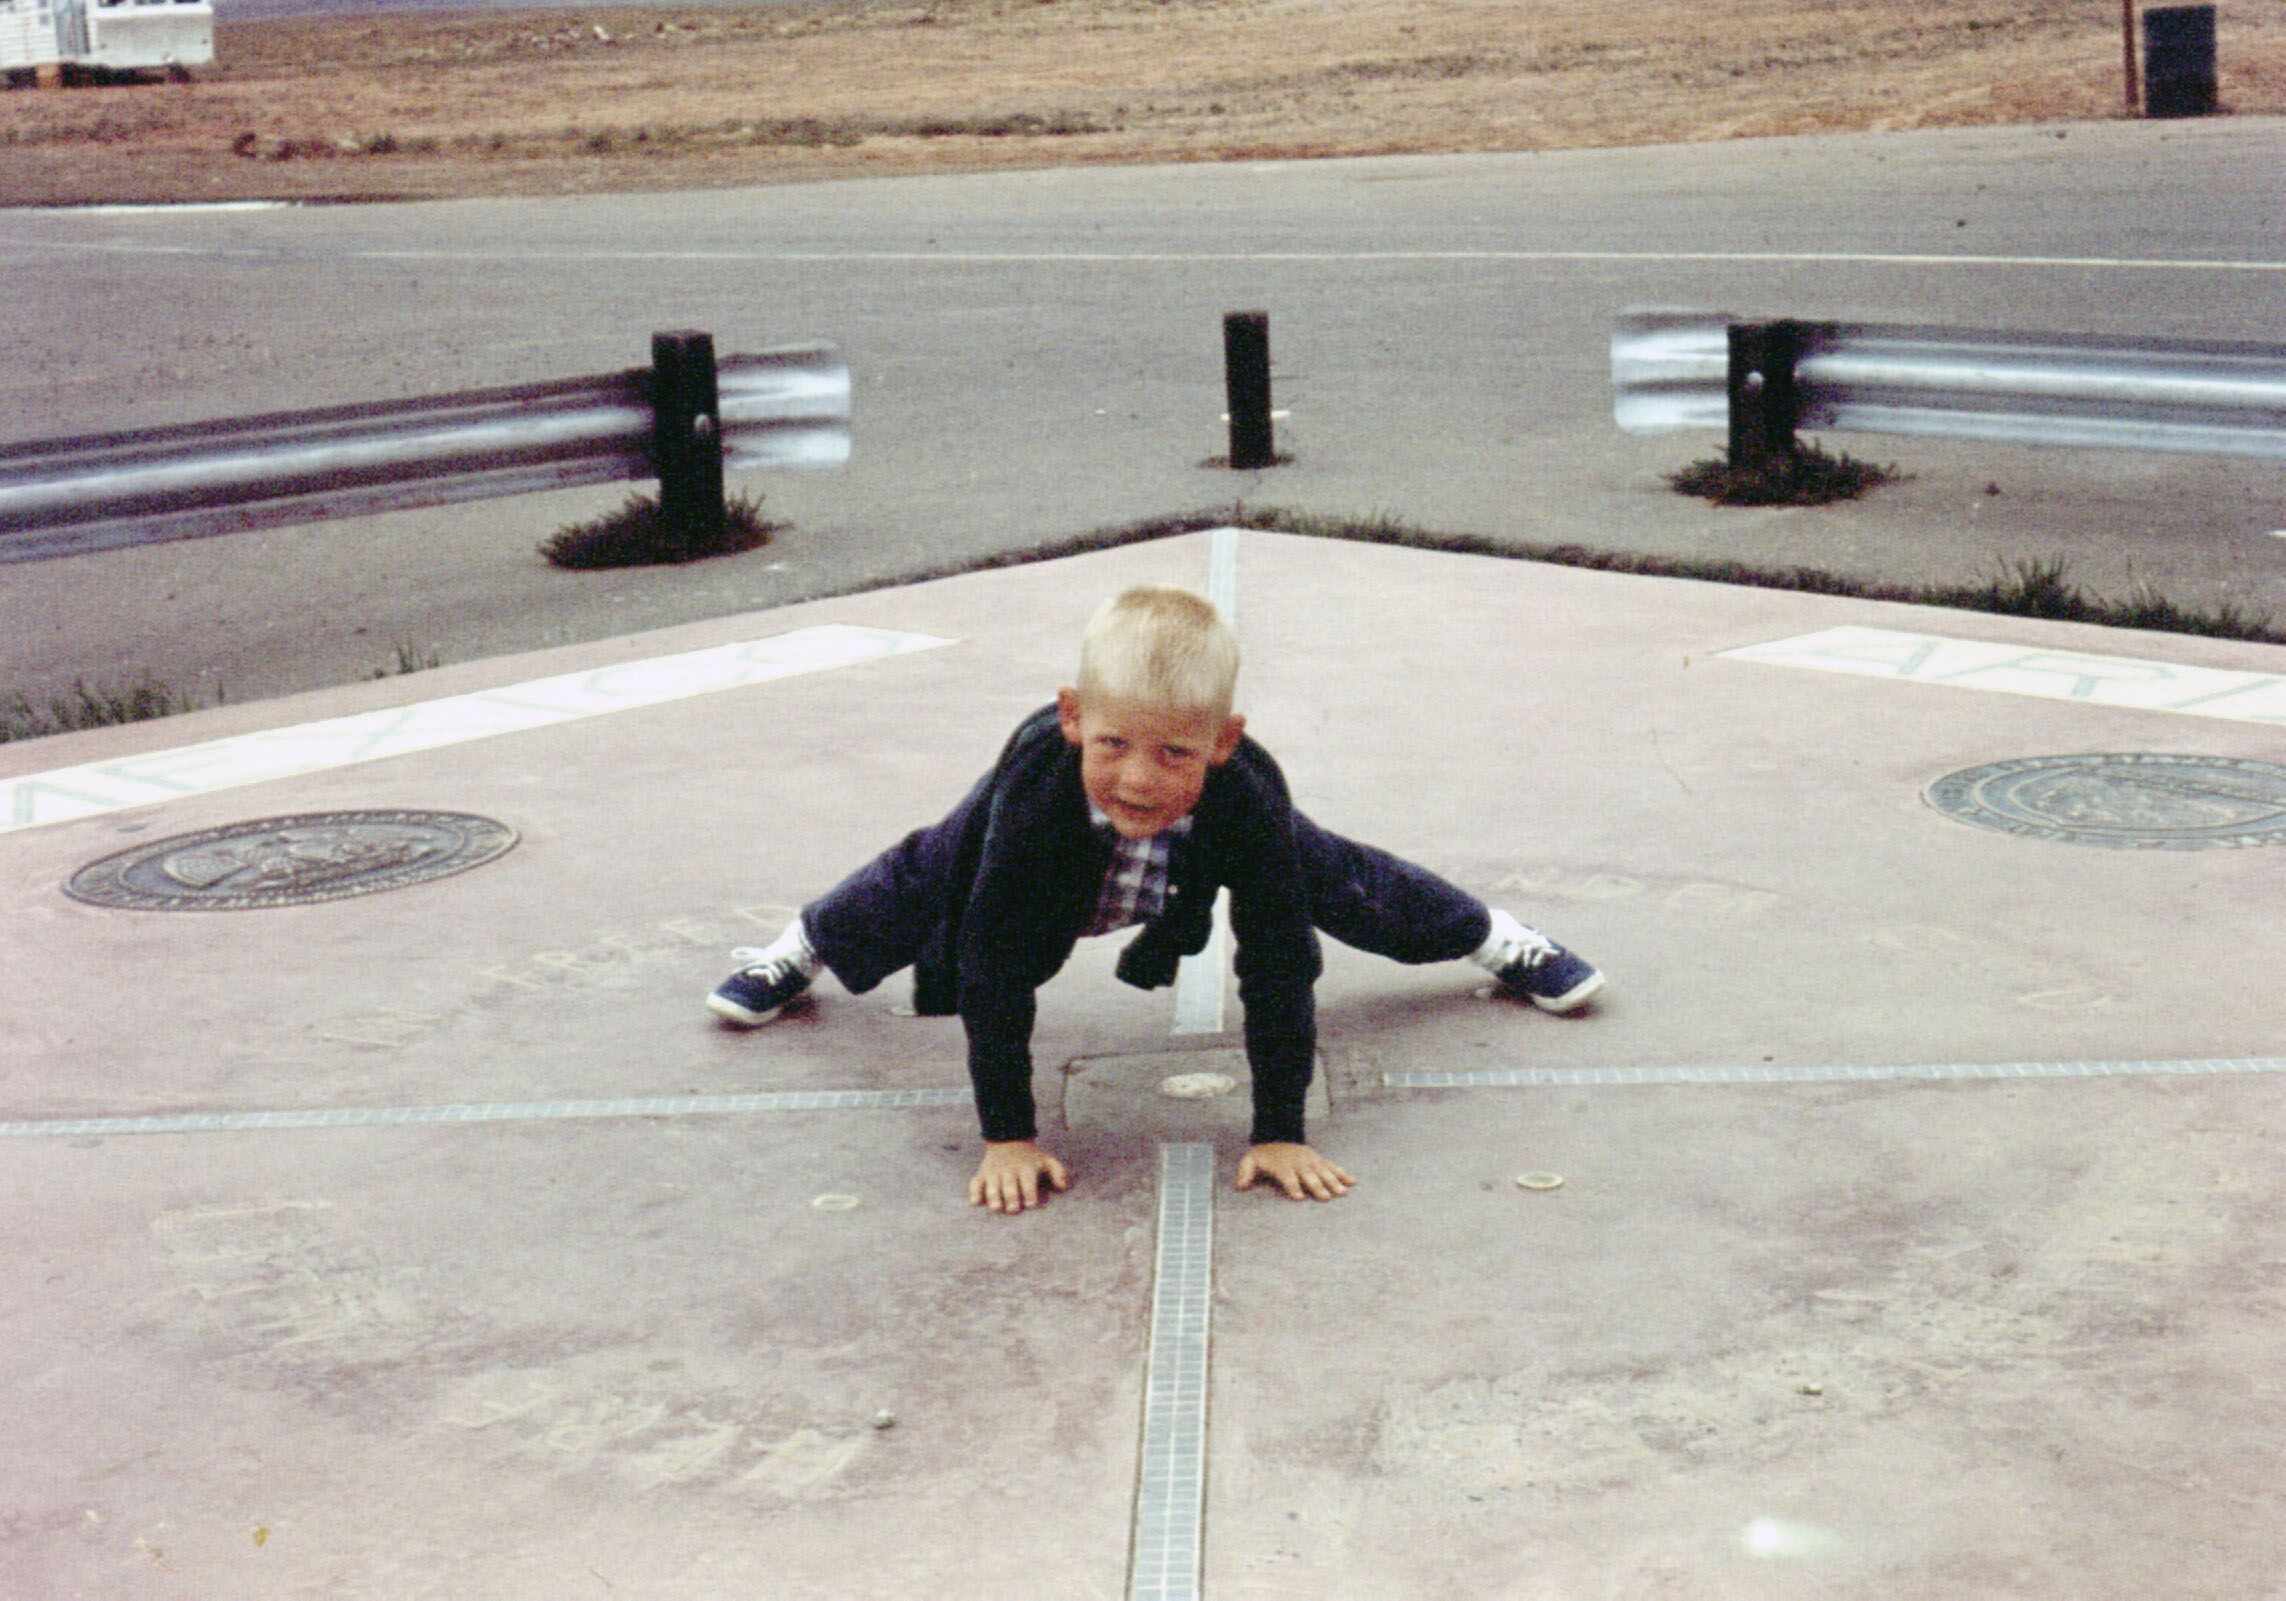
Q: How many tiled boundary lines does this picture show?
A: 4